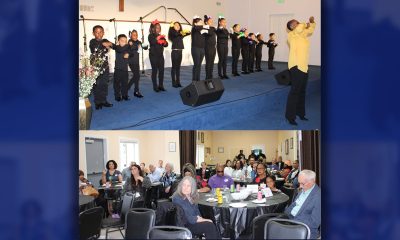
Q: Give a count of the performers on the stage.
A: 13